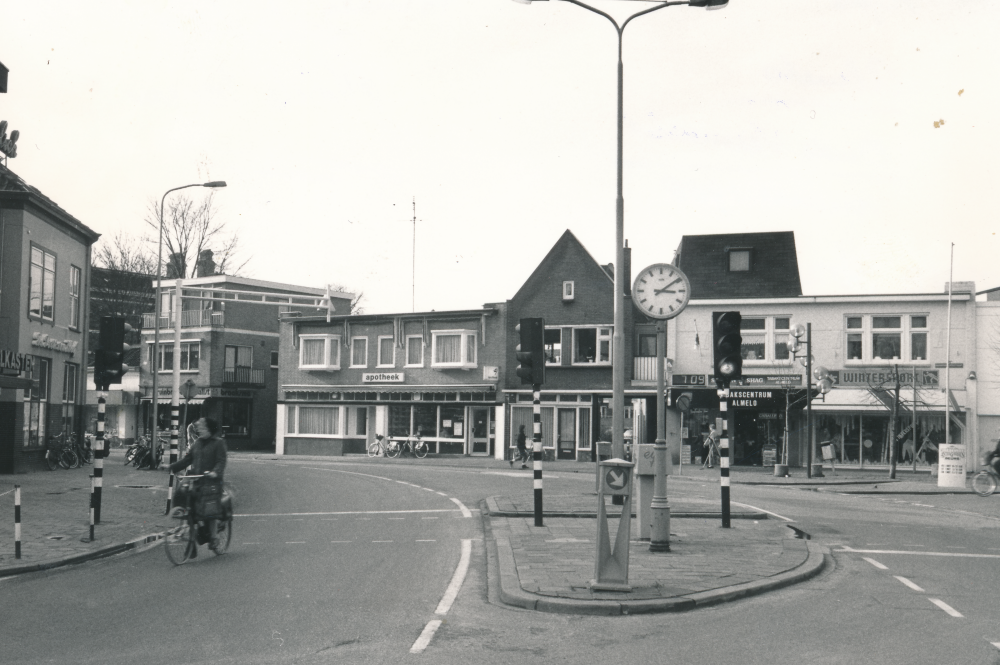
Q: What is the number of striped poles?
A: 7